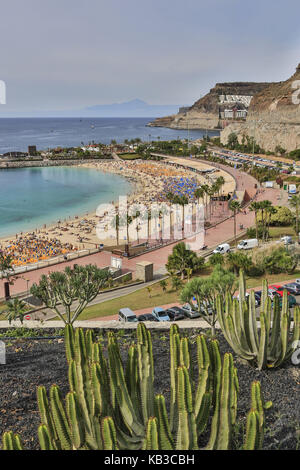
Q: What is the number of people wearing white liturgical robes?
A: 0